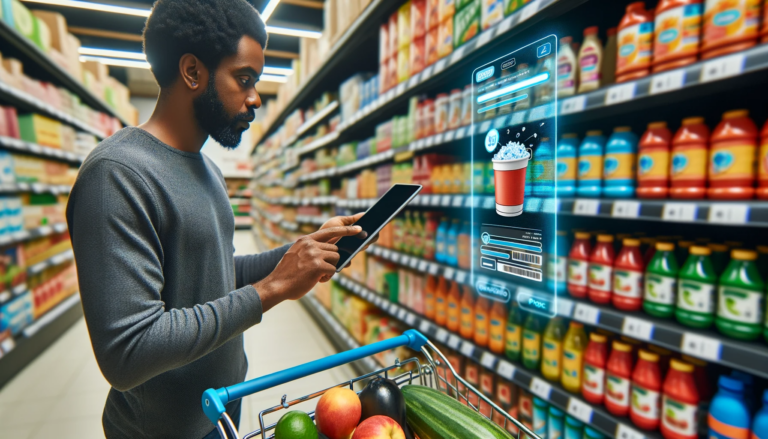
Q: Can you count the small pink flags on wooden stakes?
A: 0